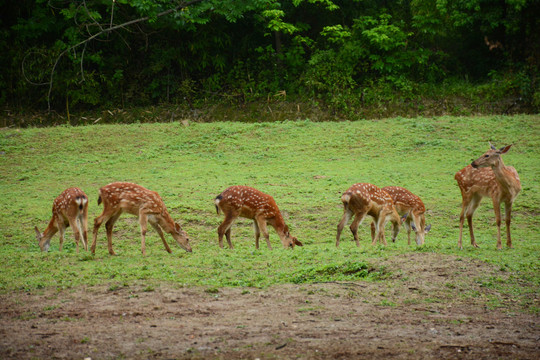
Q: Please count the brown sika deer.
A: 6